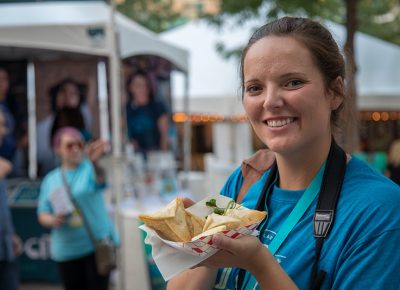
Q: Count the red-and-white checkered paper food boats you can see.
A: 1